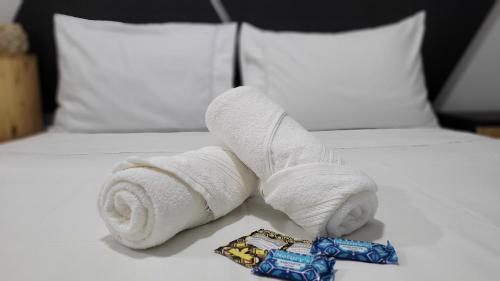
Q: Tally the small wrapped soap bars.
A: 2